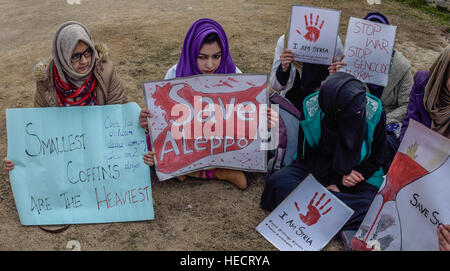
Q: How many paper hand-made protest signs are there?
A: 6